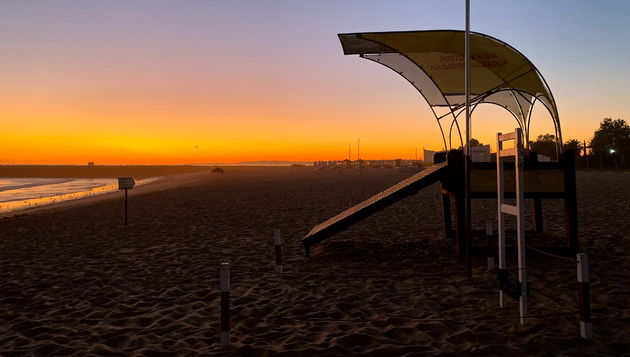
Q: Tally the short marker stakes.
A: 4